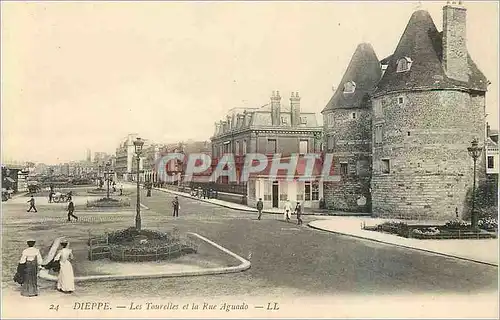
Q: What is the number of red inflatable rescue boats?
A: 0